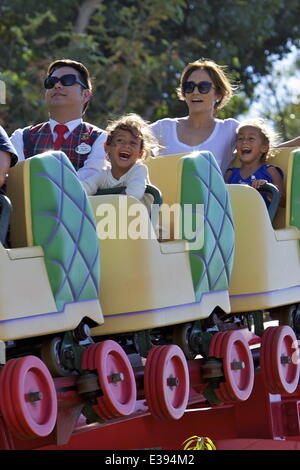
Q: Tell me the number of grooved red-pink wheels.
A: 5